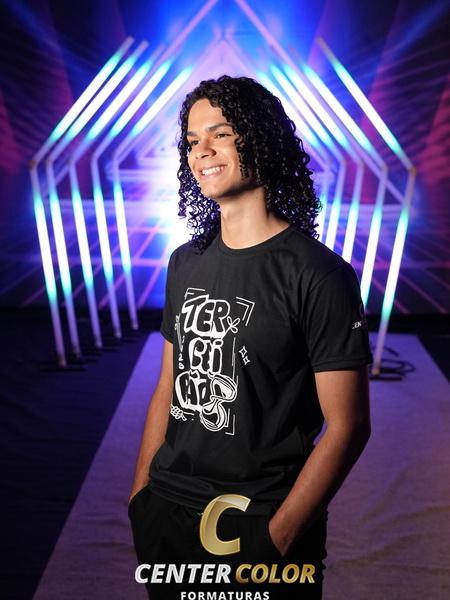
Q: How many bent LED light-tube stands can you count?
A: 10